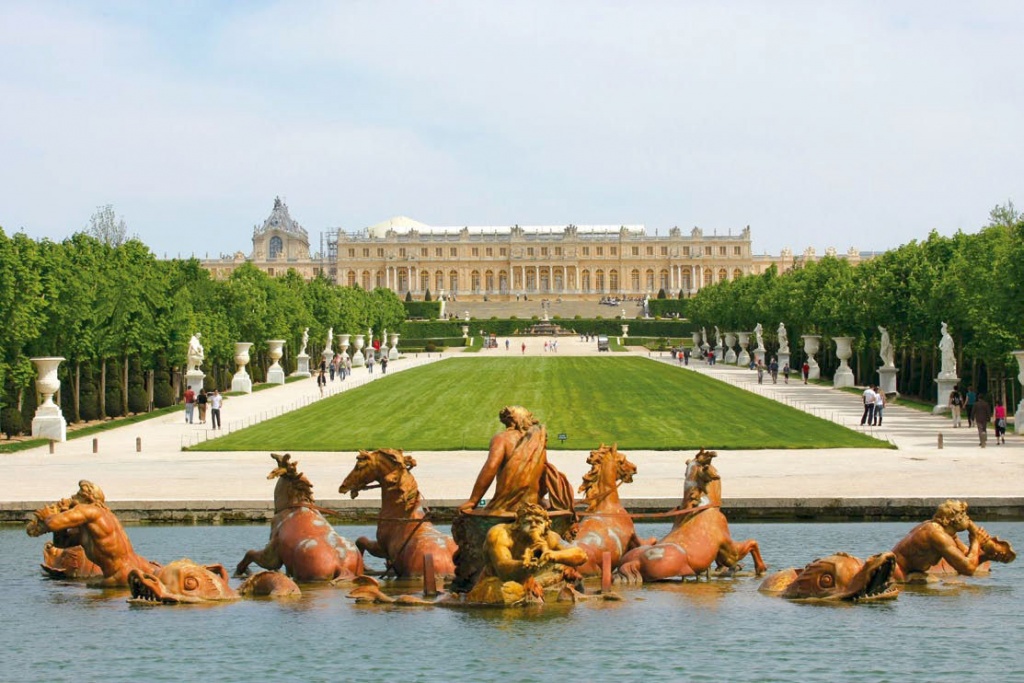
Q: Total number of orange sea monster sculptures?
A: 2